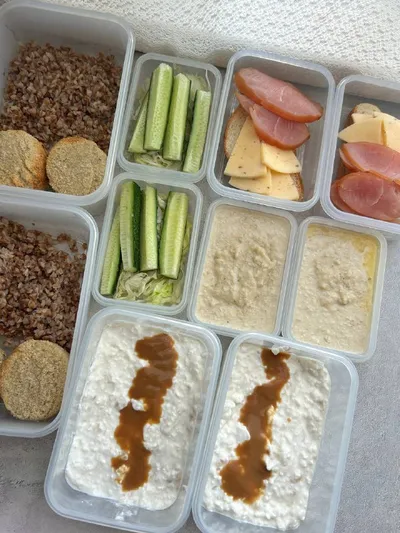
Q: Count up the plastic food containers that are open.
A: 10